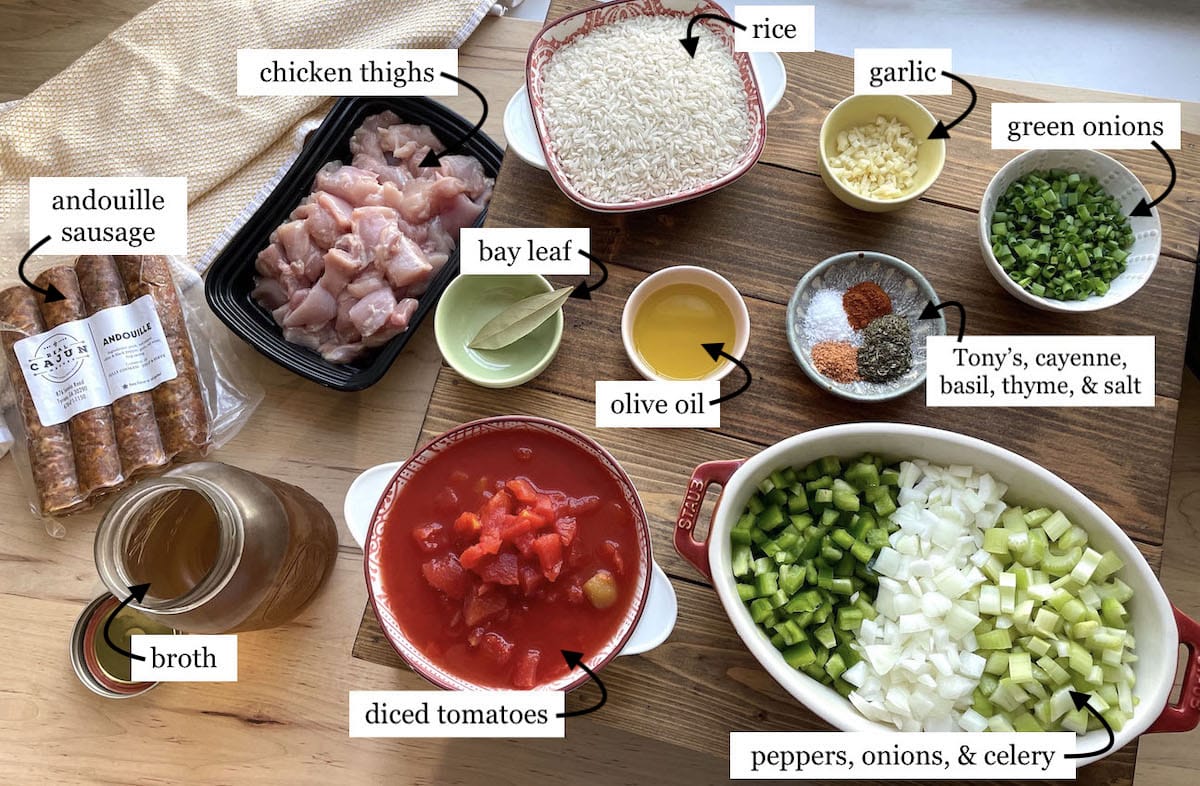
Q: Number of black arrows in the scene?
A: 11